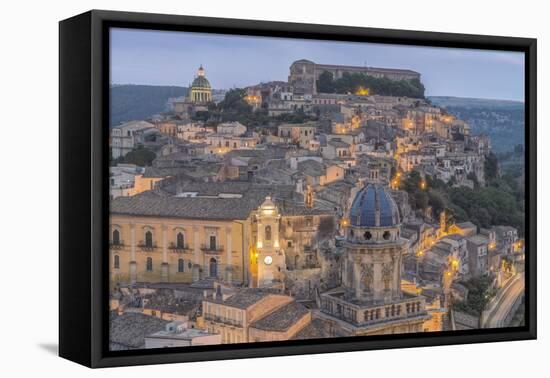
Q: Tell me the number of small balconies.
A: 4